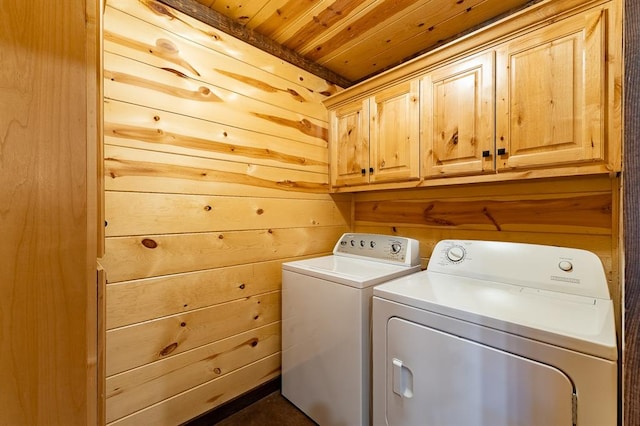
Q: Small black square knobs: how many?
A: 4